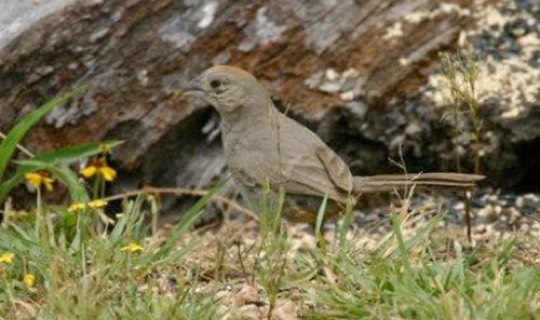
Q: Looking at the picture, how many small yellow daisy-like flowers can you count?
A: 7